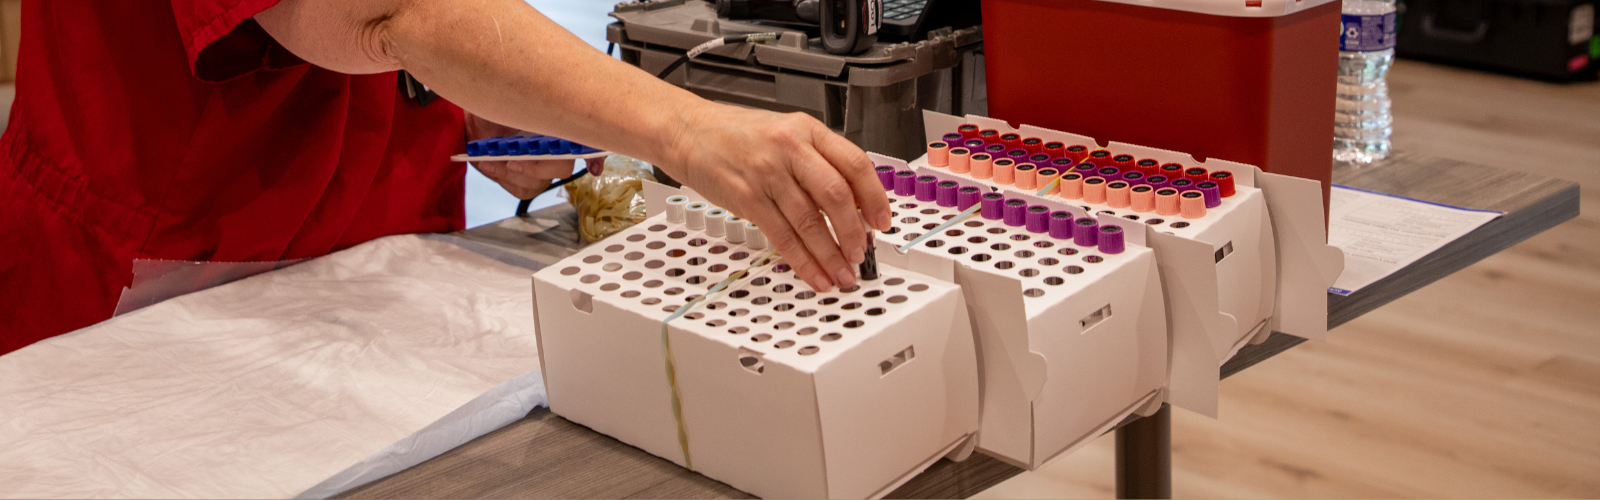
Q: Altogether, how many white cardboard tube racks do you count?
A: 3